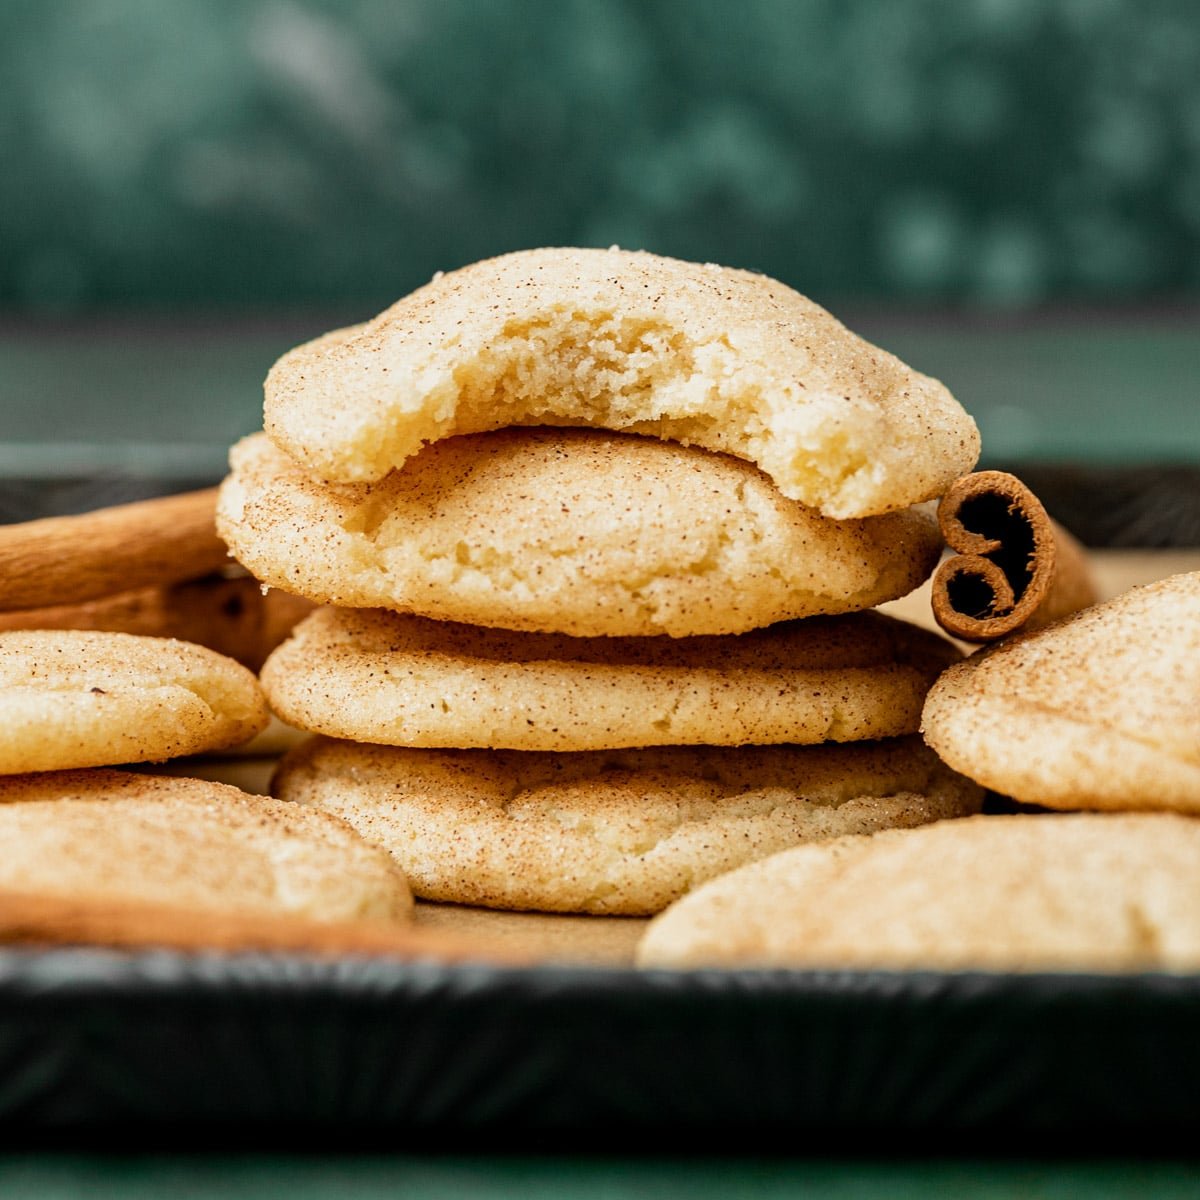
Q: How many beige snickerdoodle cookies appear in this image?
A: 8